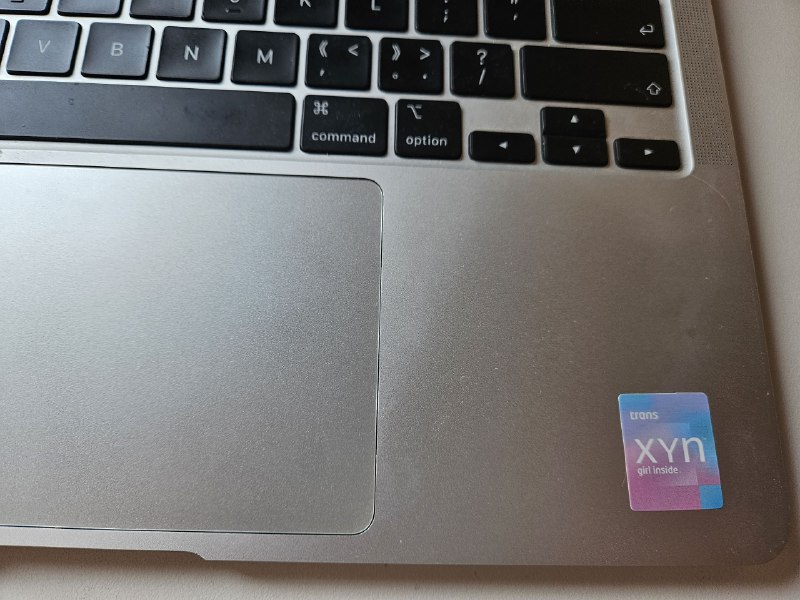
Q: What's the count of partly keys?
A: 11